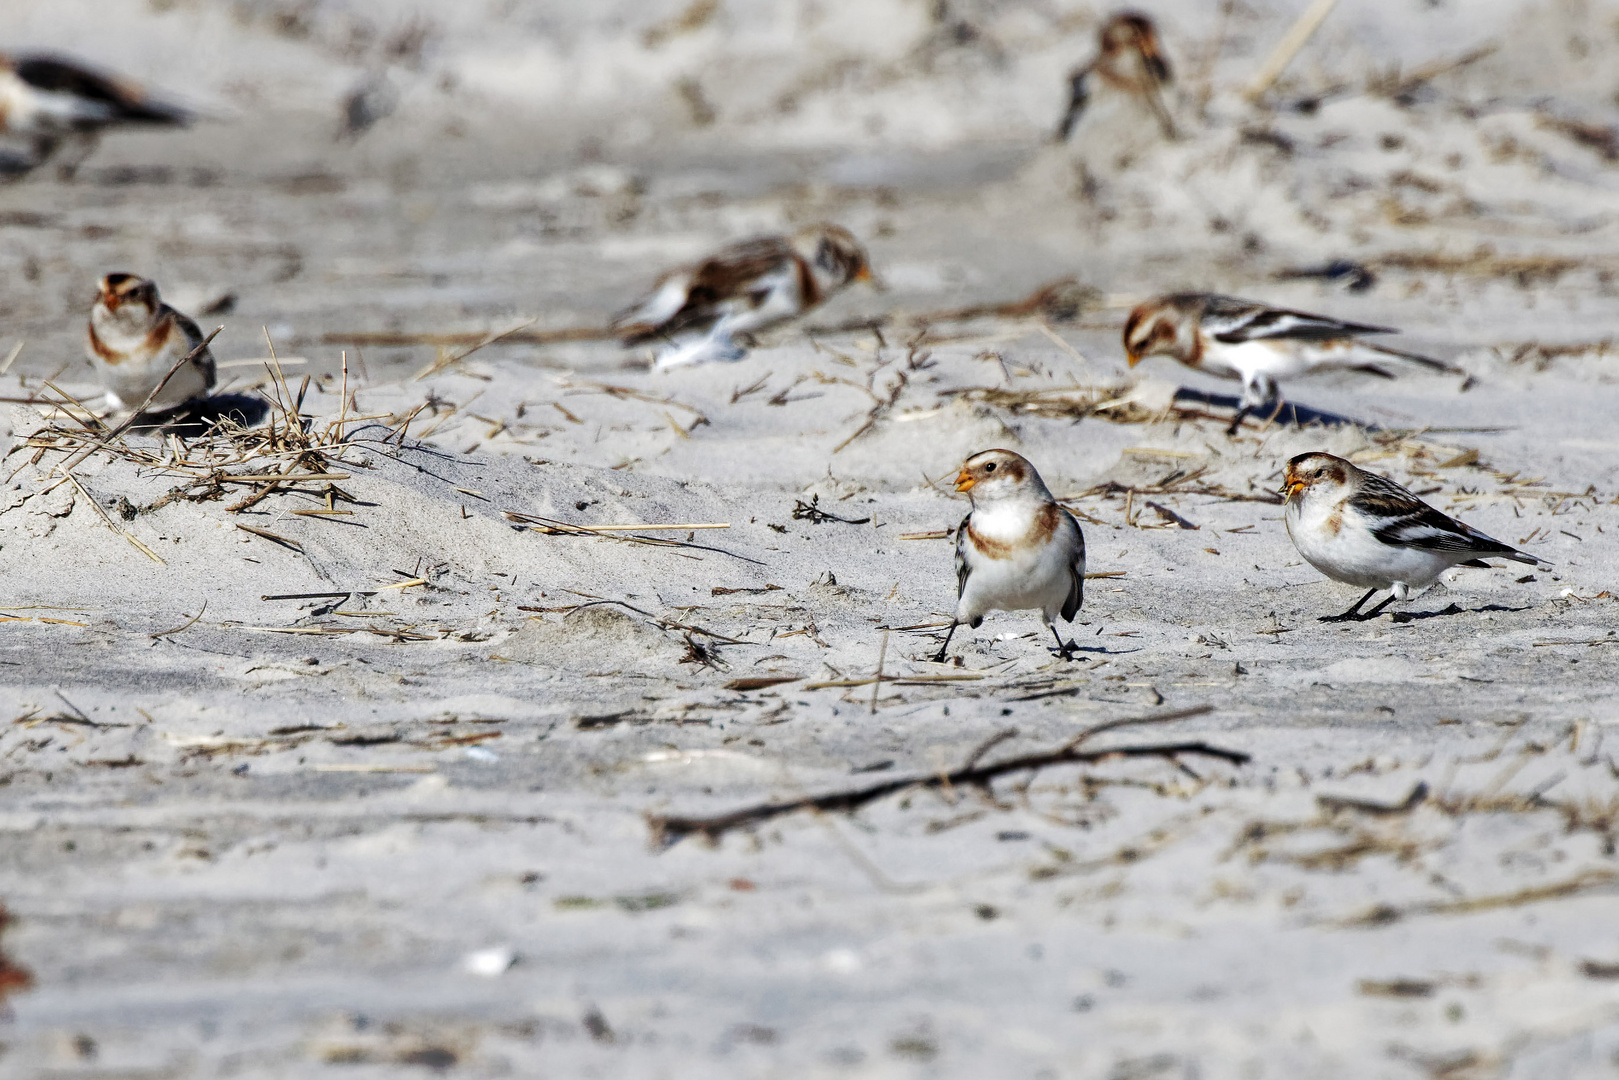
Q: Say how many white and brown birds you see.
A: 7